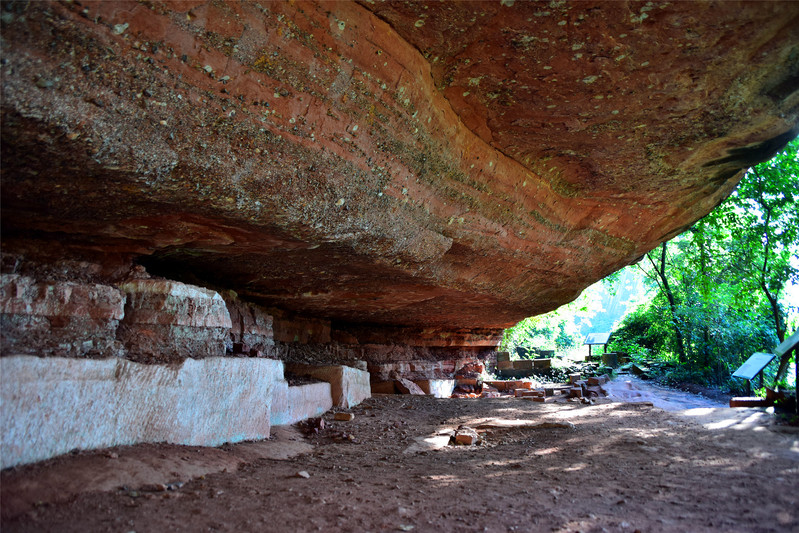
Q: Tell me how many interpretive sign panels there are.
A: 3